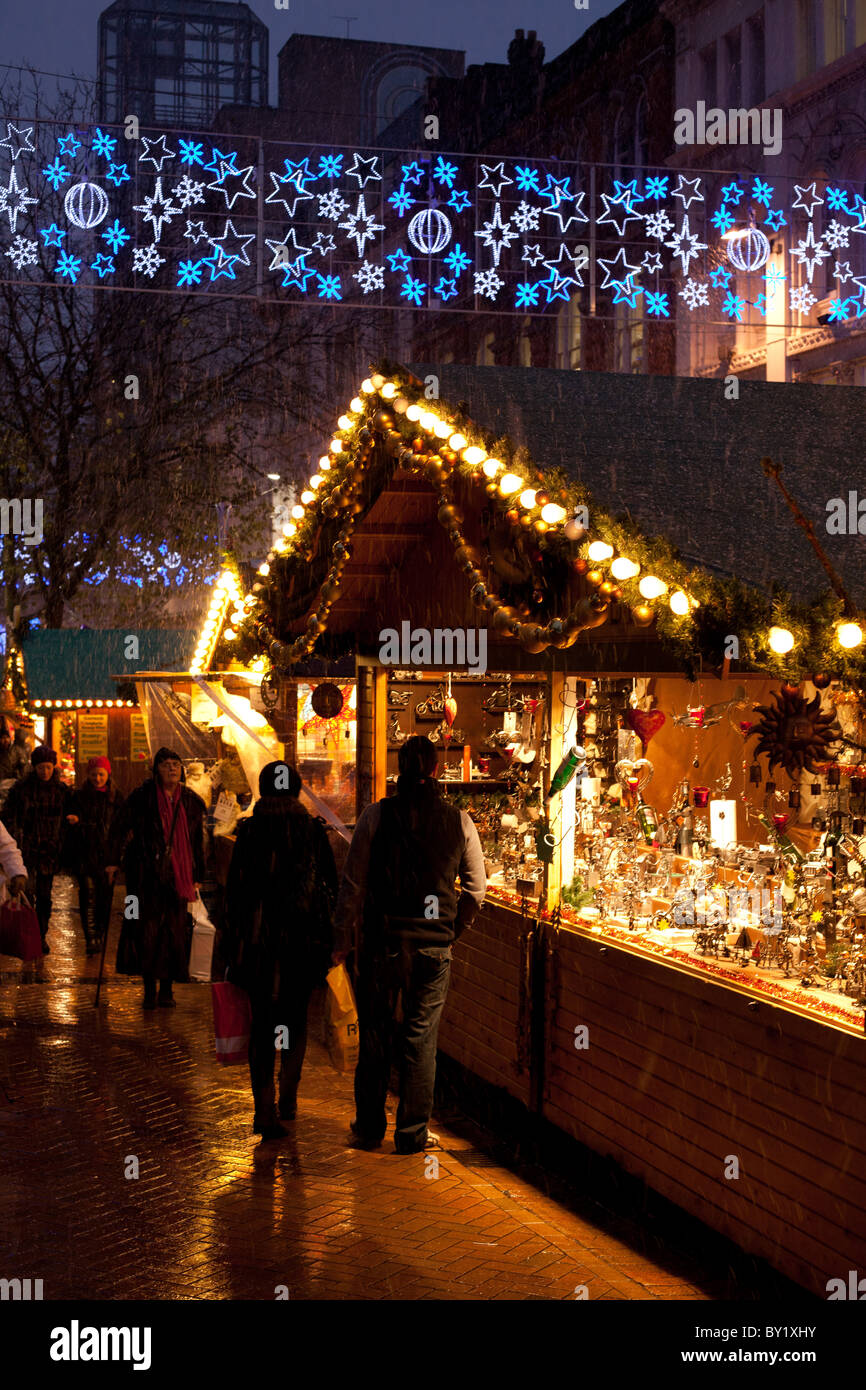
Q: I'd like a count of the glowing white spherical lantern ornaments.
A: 3